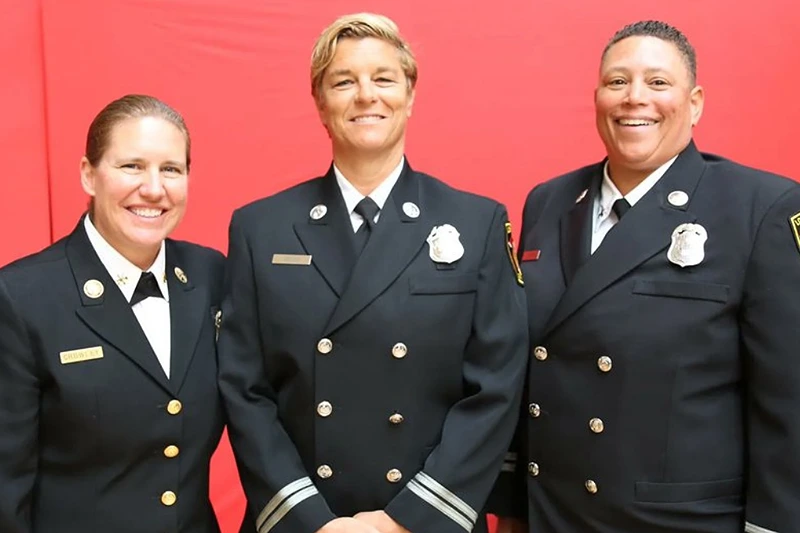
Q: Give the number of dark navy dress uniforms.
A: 3